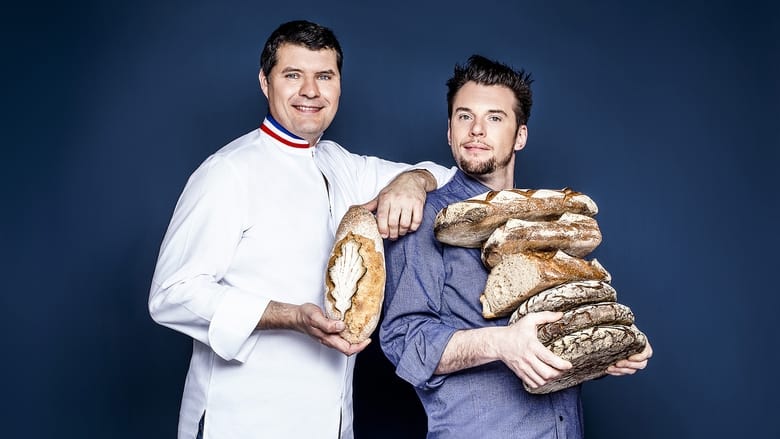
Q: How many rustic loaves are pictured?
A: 7